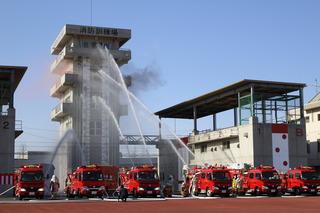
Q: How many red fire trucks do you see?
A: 6